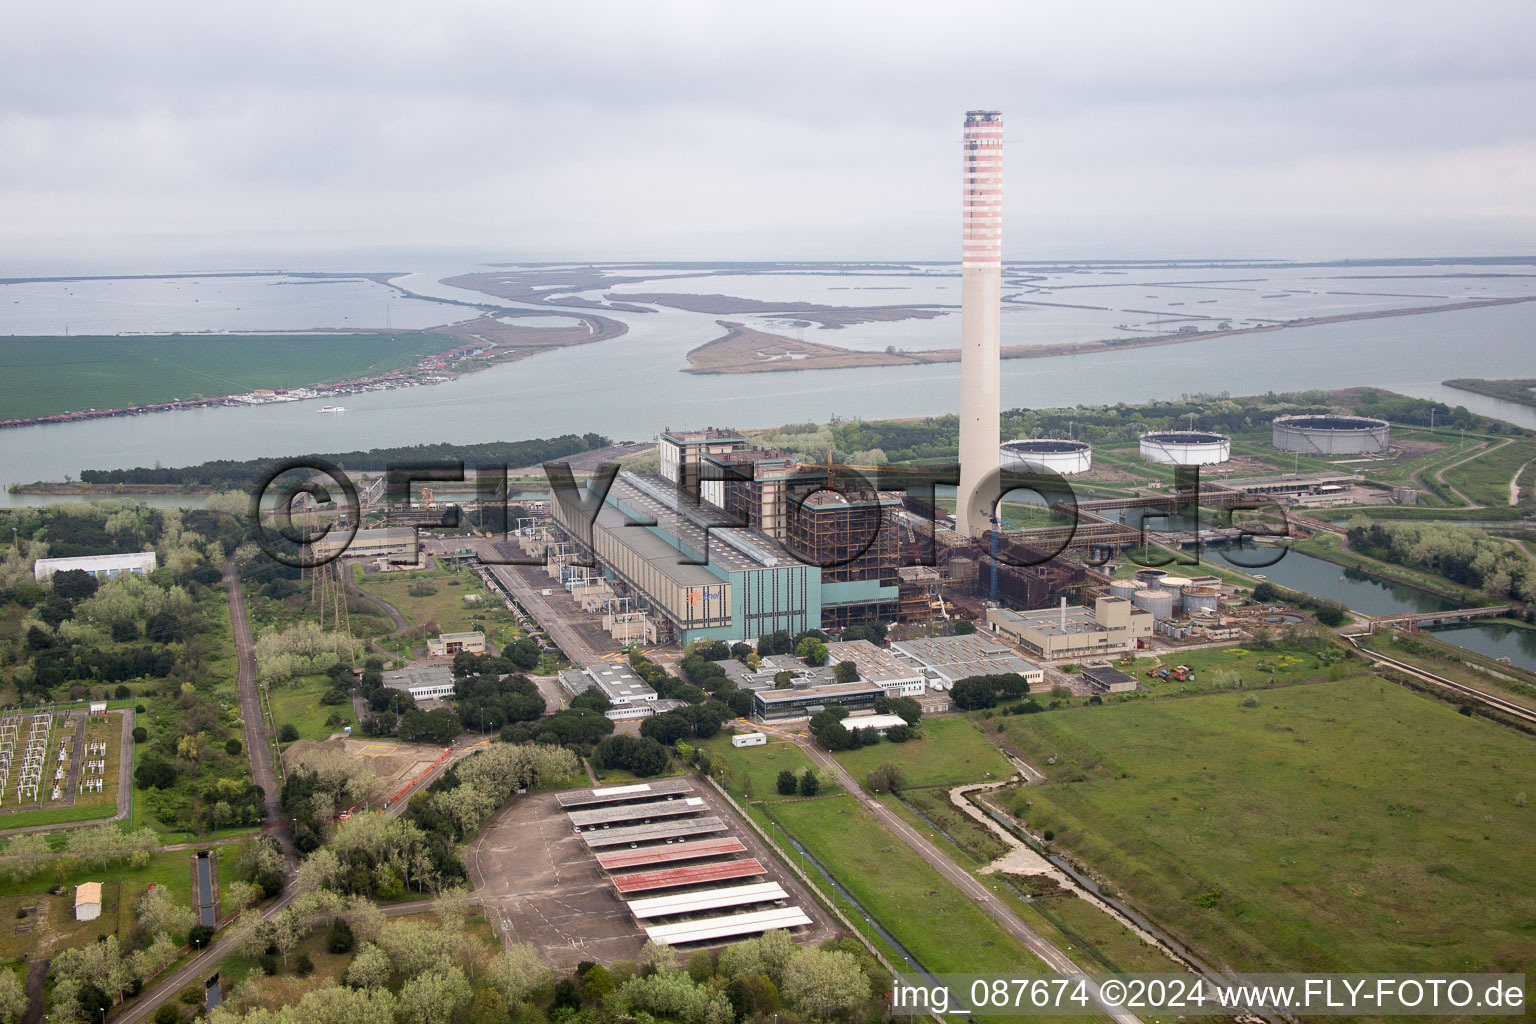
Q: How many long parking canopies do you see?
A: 7